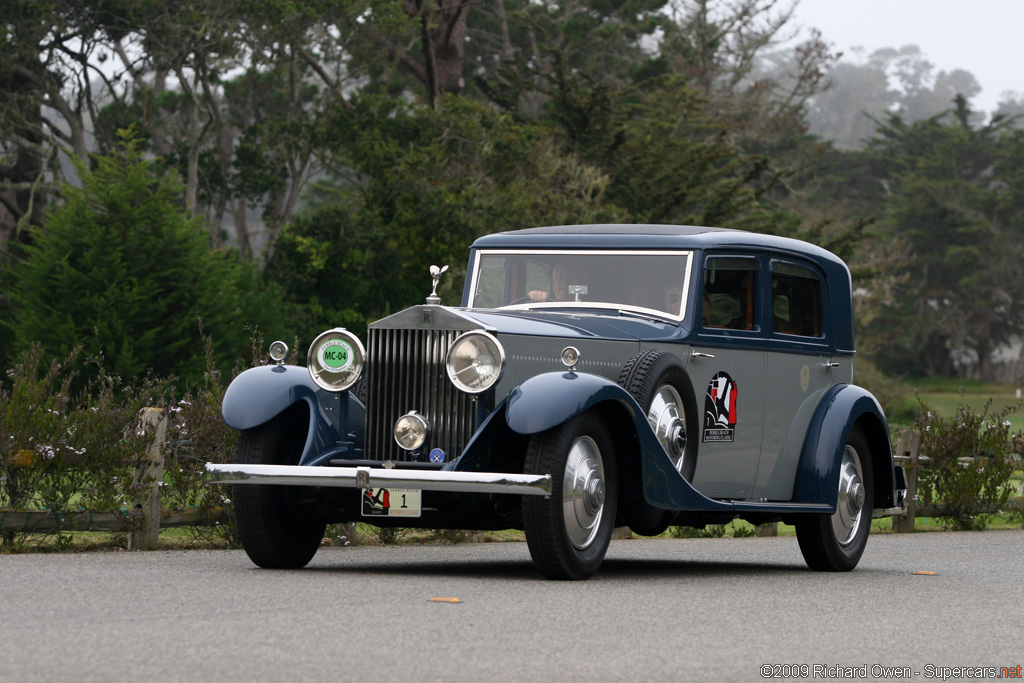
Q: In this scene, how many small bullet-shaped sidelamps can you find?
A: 2